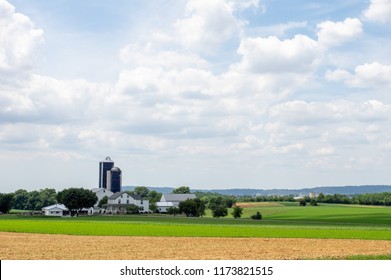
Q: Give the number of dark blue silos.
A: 2